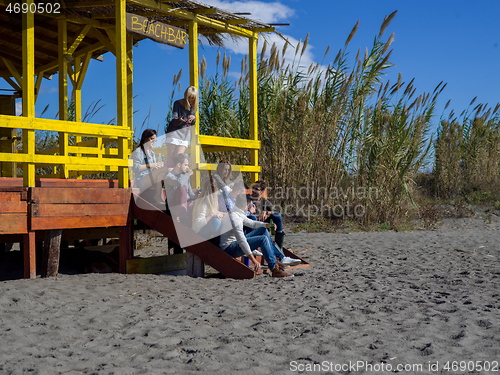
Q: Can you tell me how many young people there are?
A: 8